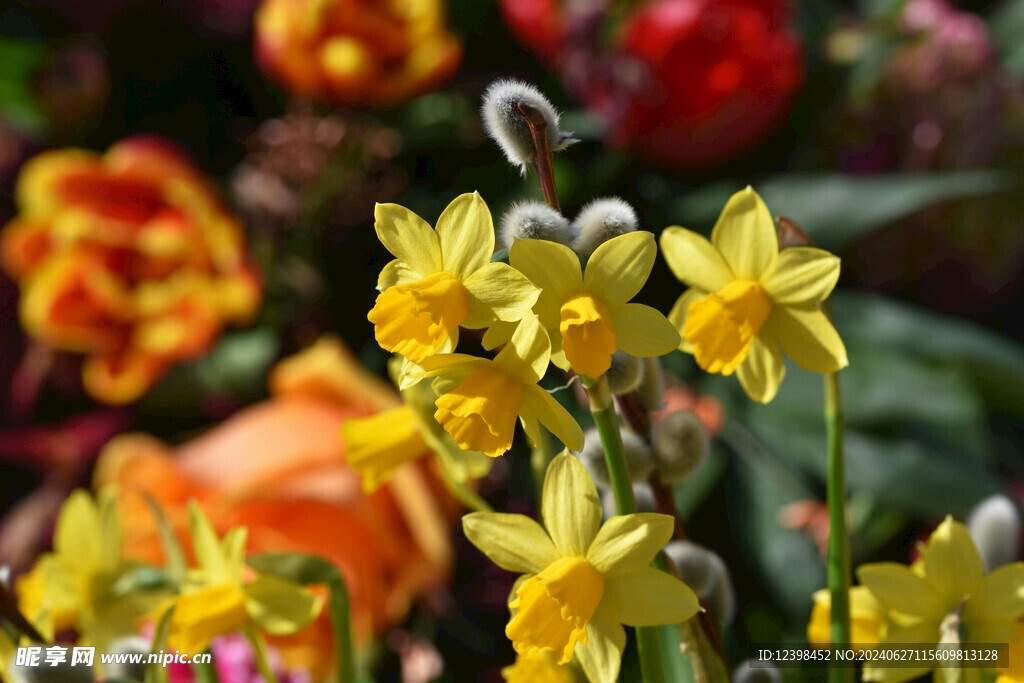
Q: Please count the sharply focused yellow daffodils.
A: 5